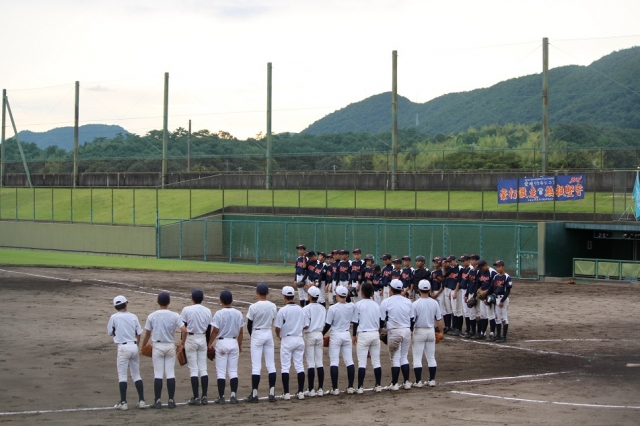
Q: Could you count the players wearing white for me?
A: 11